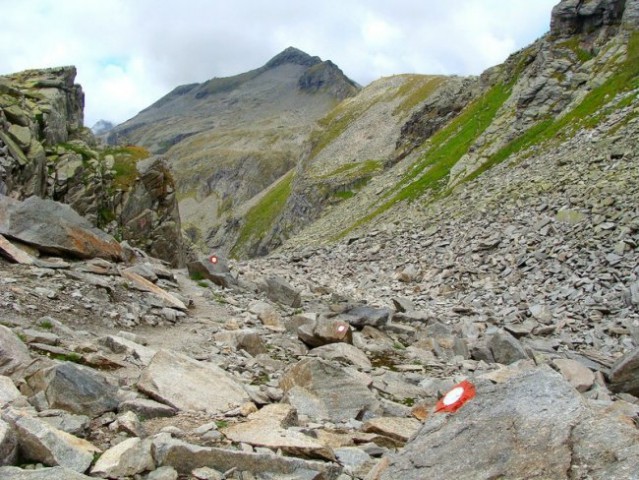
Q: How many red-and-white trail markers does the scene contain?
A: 3